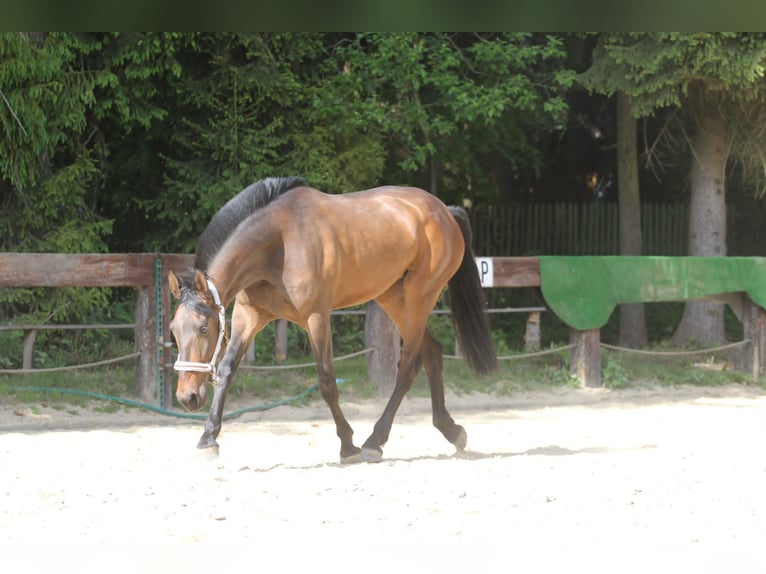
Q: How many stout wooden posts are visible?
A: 4